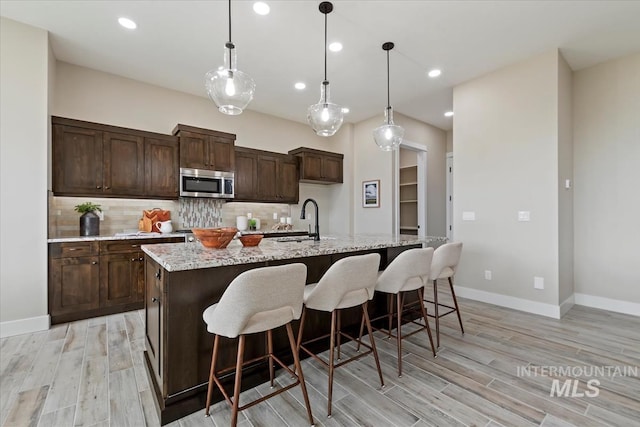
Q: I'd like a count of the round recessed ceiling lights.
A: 7